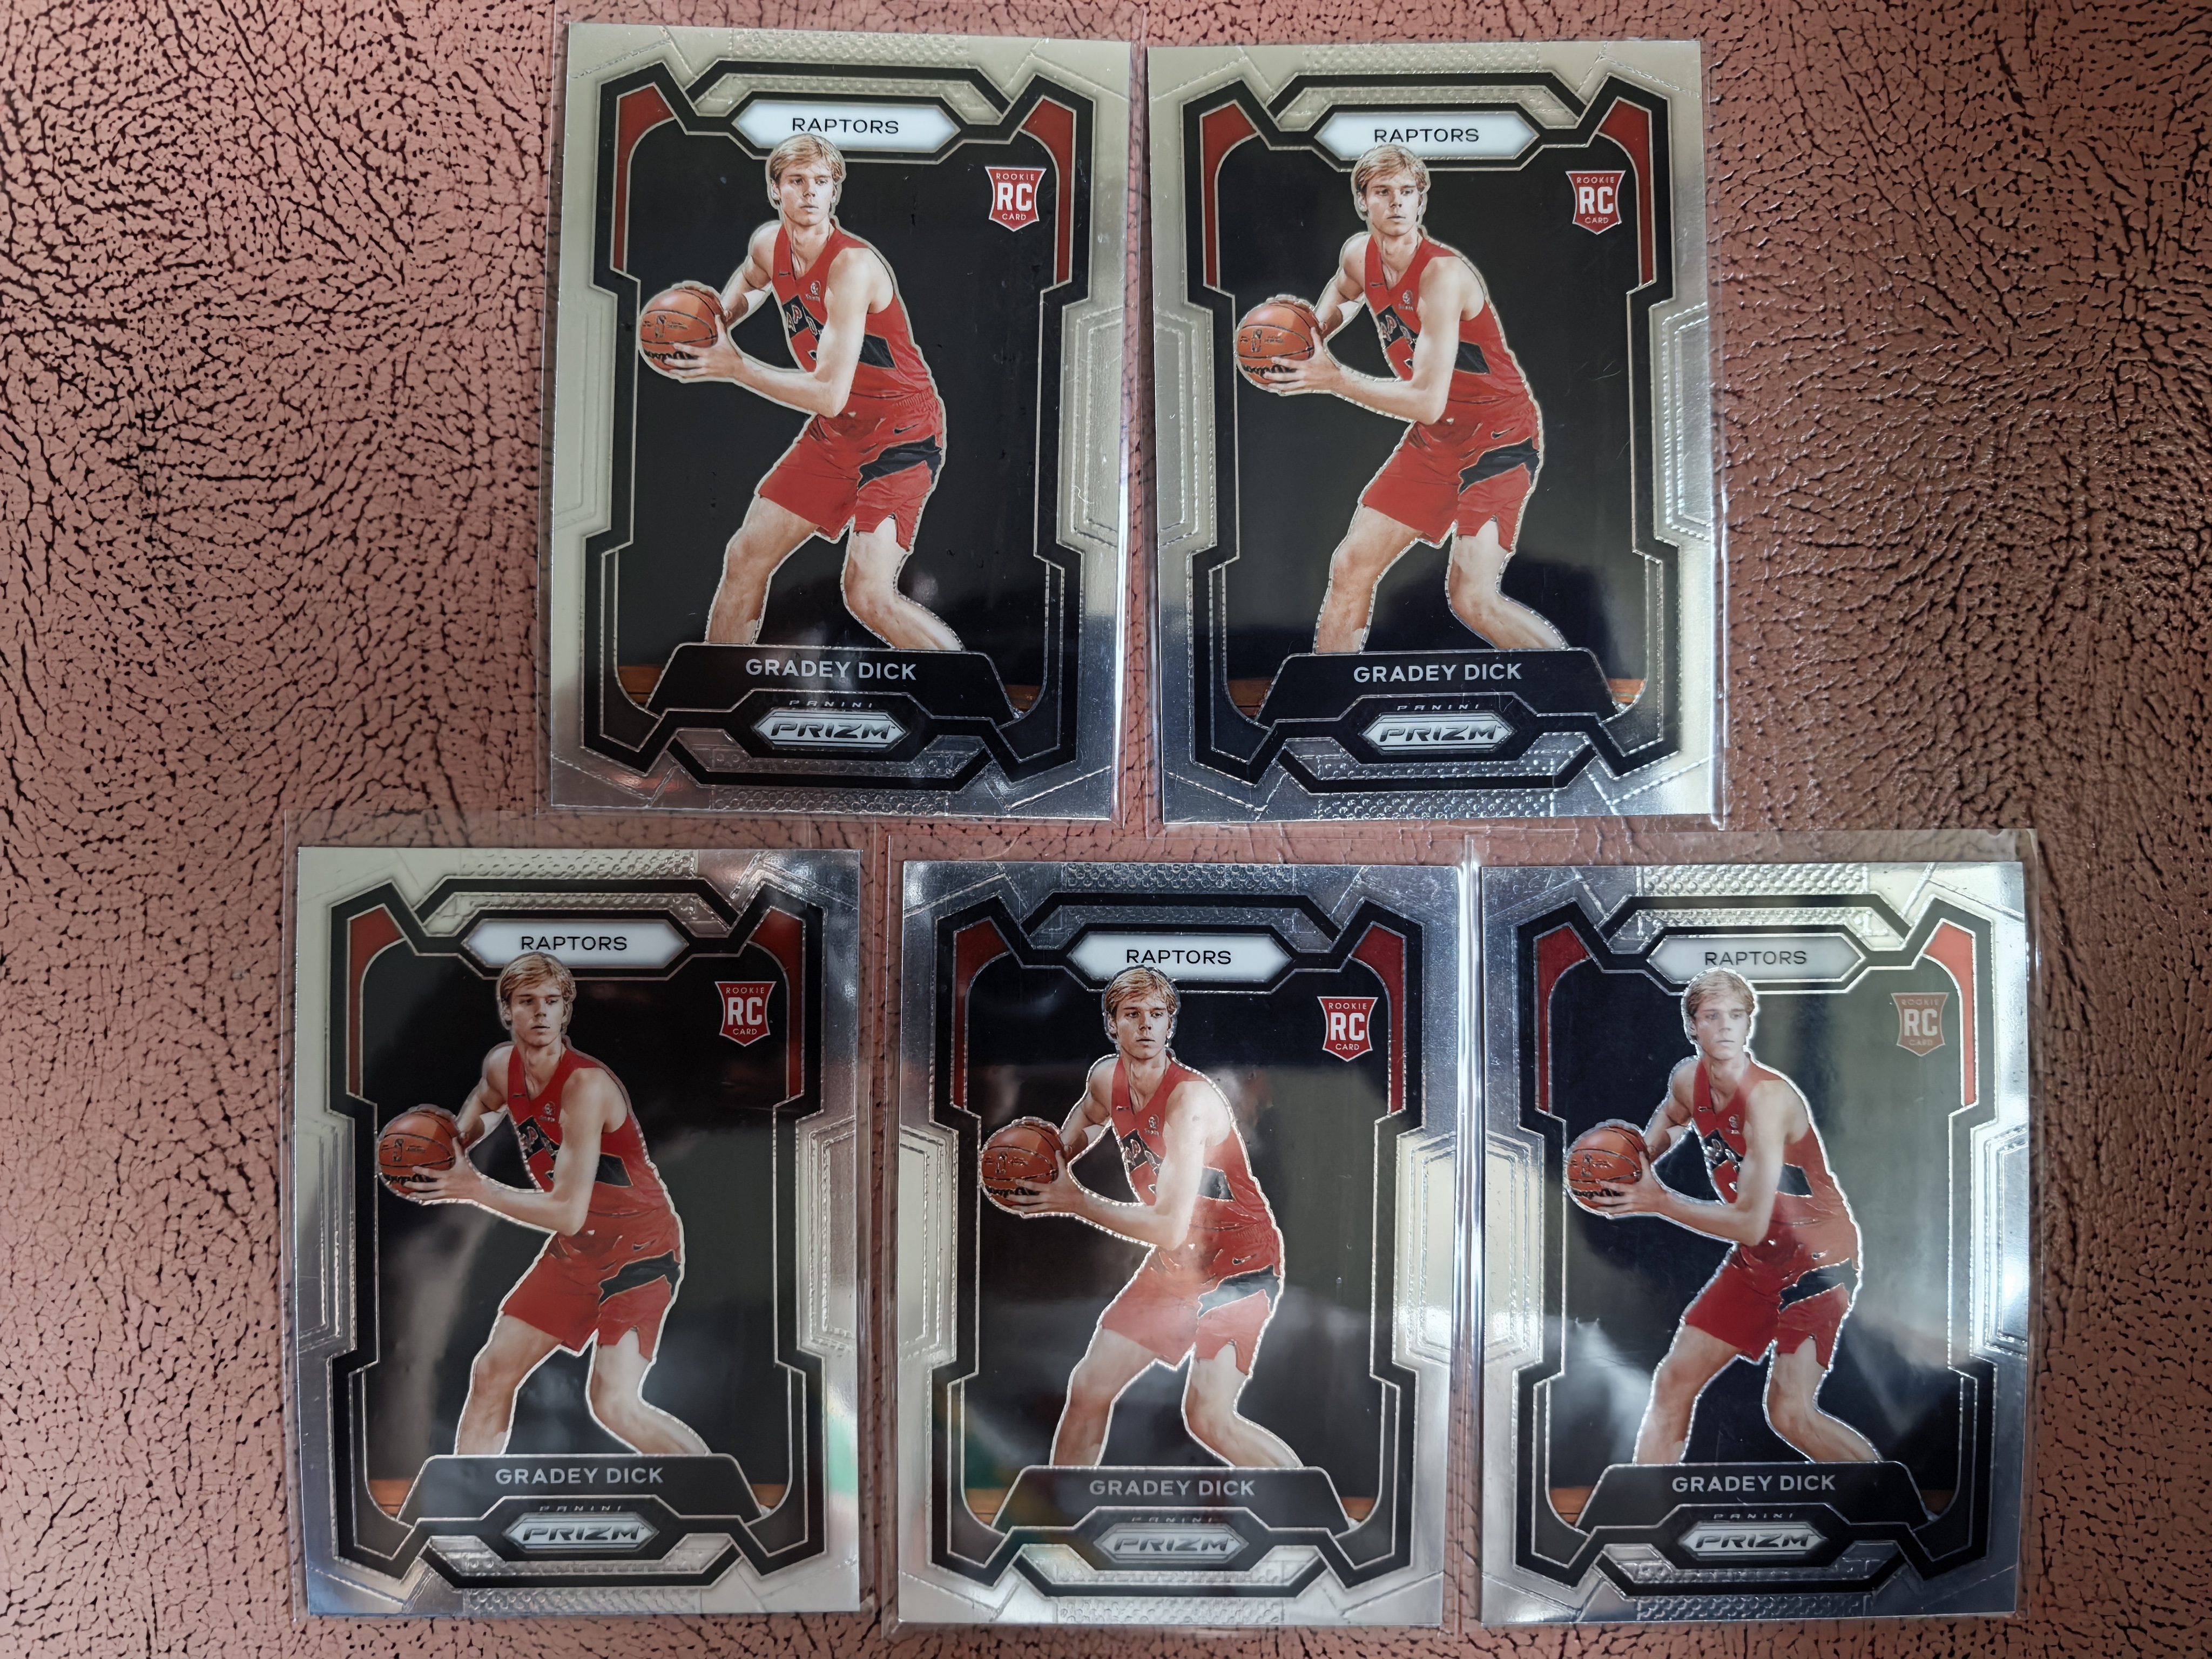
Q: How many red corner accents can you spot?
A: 10